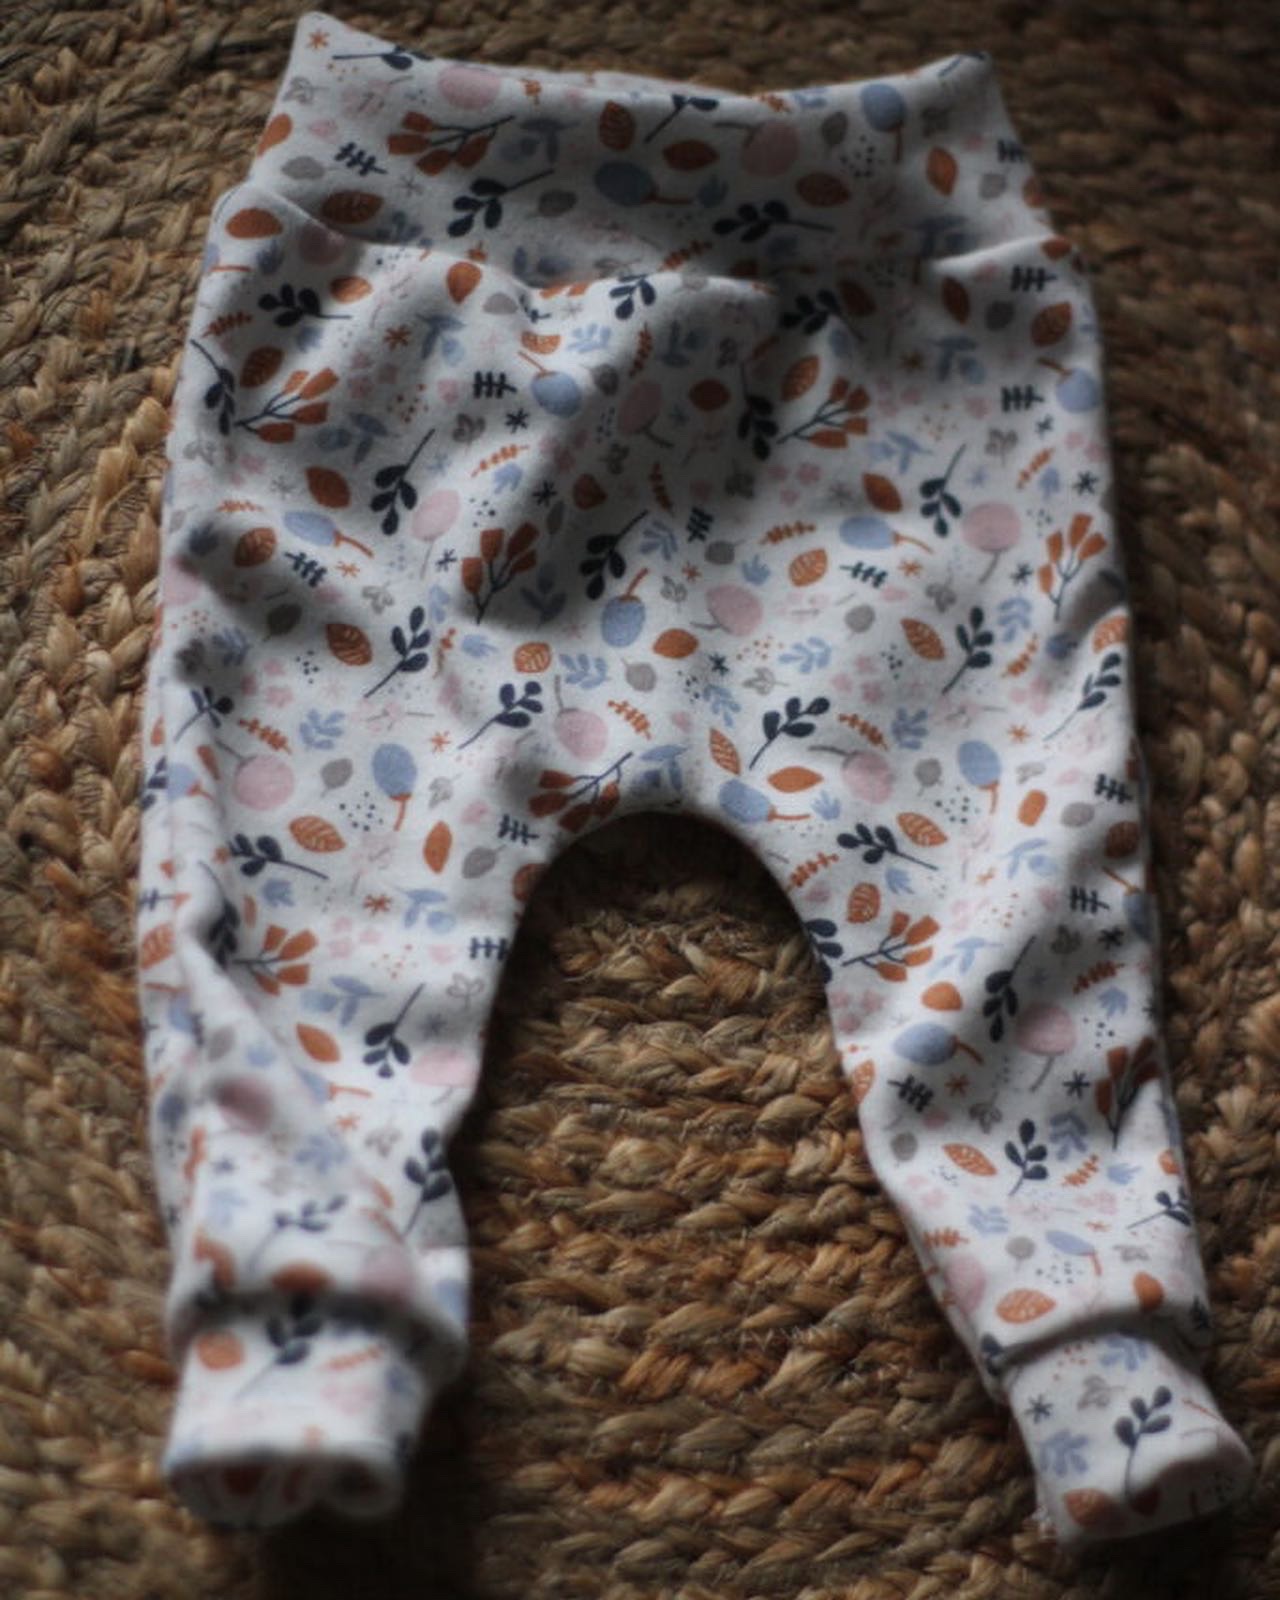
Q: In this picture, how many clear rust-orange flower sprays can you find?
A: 9